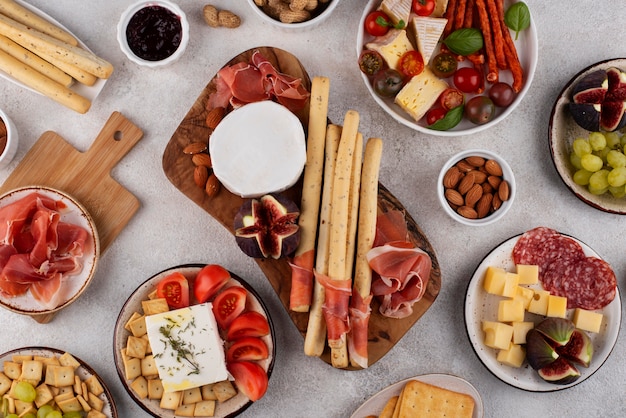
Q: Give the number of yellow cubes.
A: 11